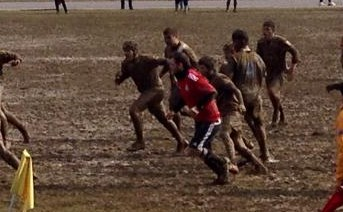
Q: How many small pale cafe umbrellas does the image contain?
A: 0